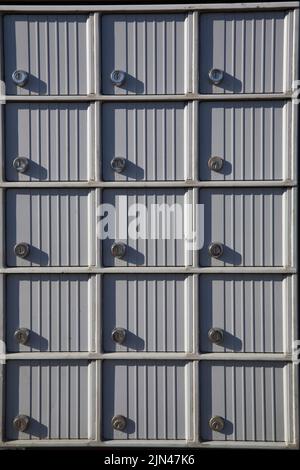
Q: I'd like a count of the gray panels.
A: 15